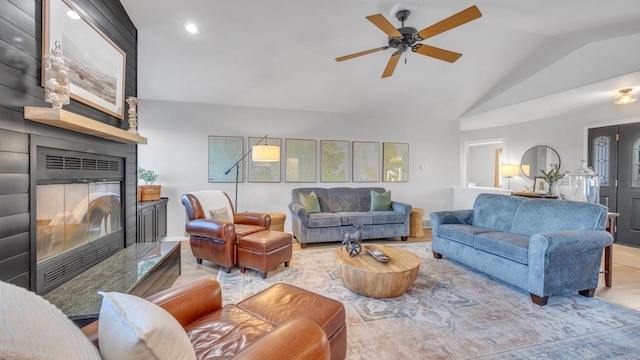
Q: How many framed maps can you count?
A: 6